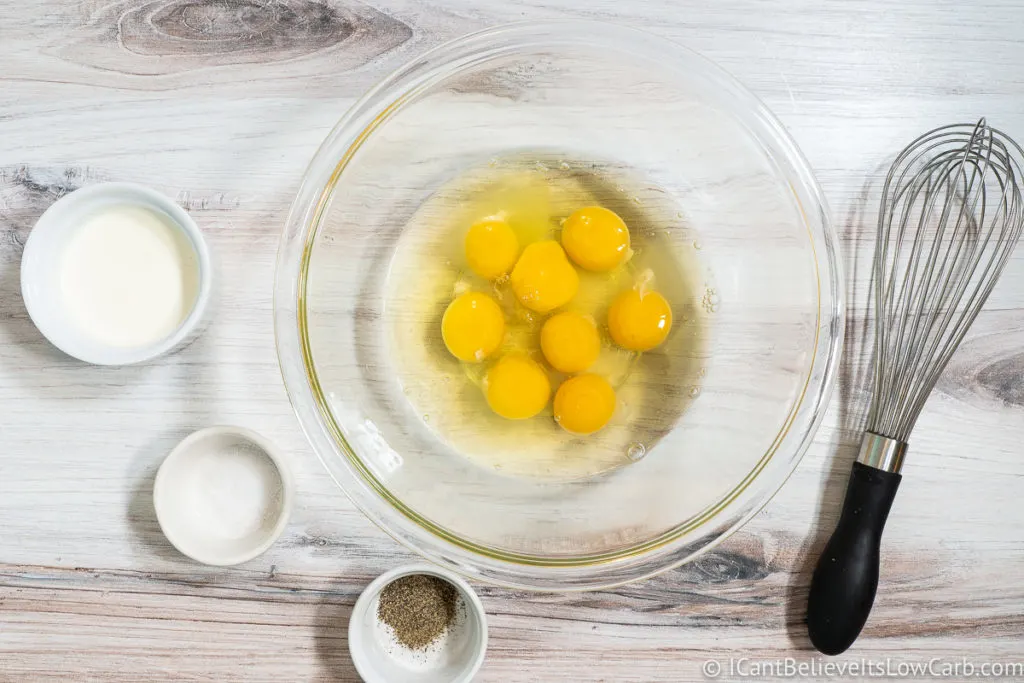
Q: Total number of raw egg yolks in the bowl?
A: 8